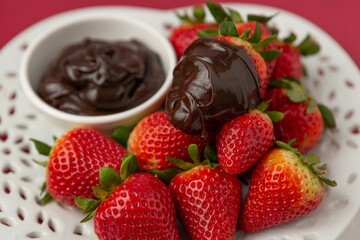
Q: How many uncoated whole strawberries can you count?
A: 10